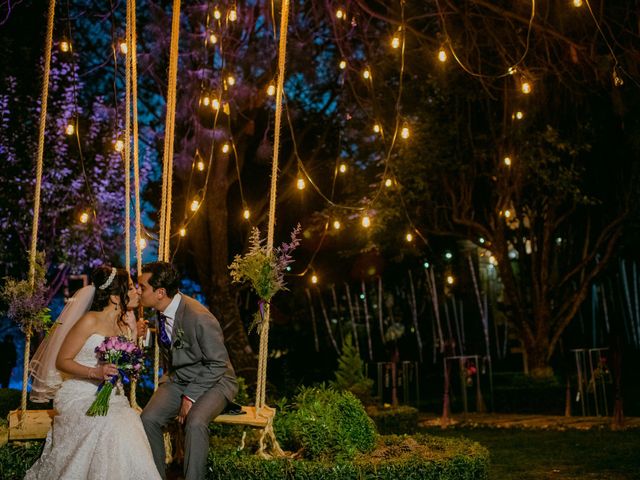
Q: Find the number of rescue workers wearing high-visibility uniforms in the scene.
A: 0